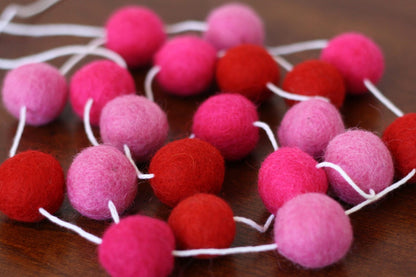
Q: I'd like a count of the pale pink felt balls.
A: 7